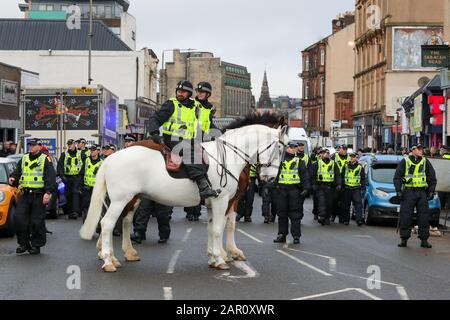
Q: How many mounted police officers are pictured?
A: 2